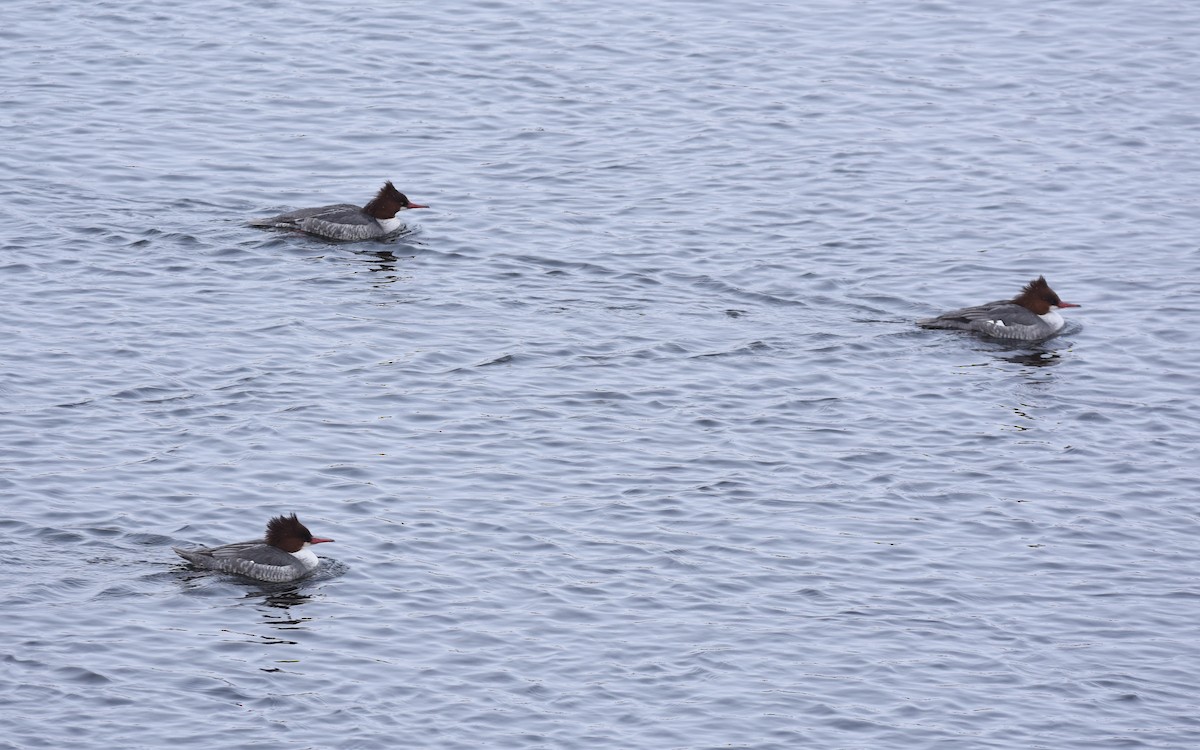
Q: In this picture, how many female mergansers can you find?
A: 3